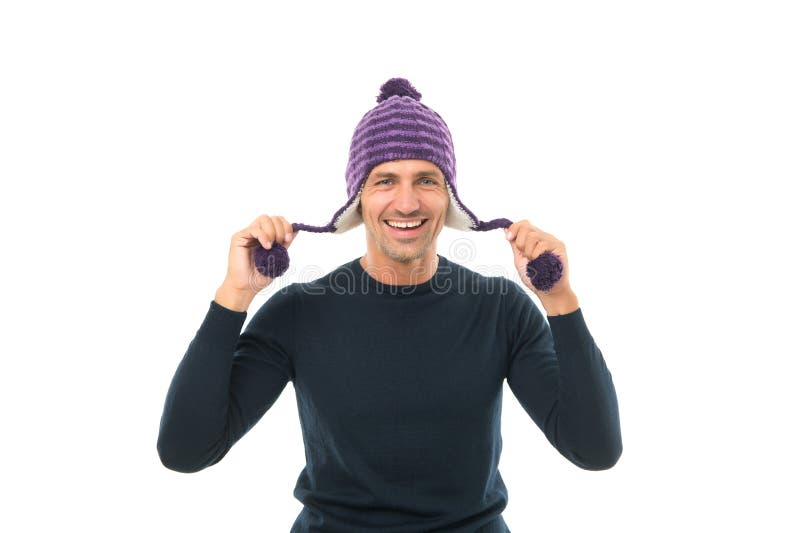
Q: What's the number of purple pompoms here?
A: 3